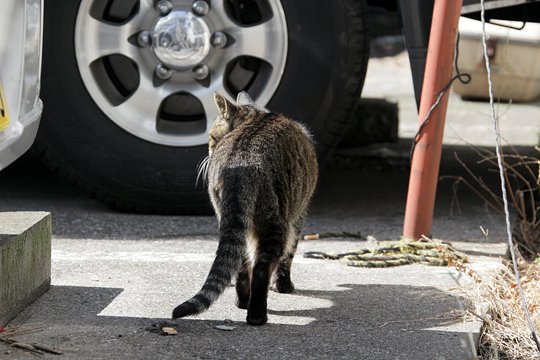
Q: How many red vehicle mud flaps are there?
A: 0